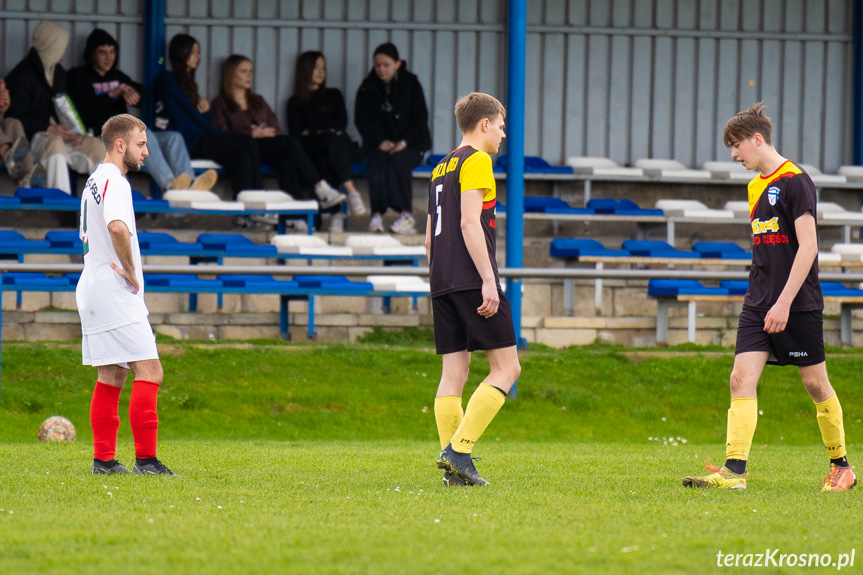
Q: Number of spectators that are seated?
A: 7